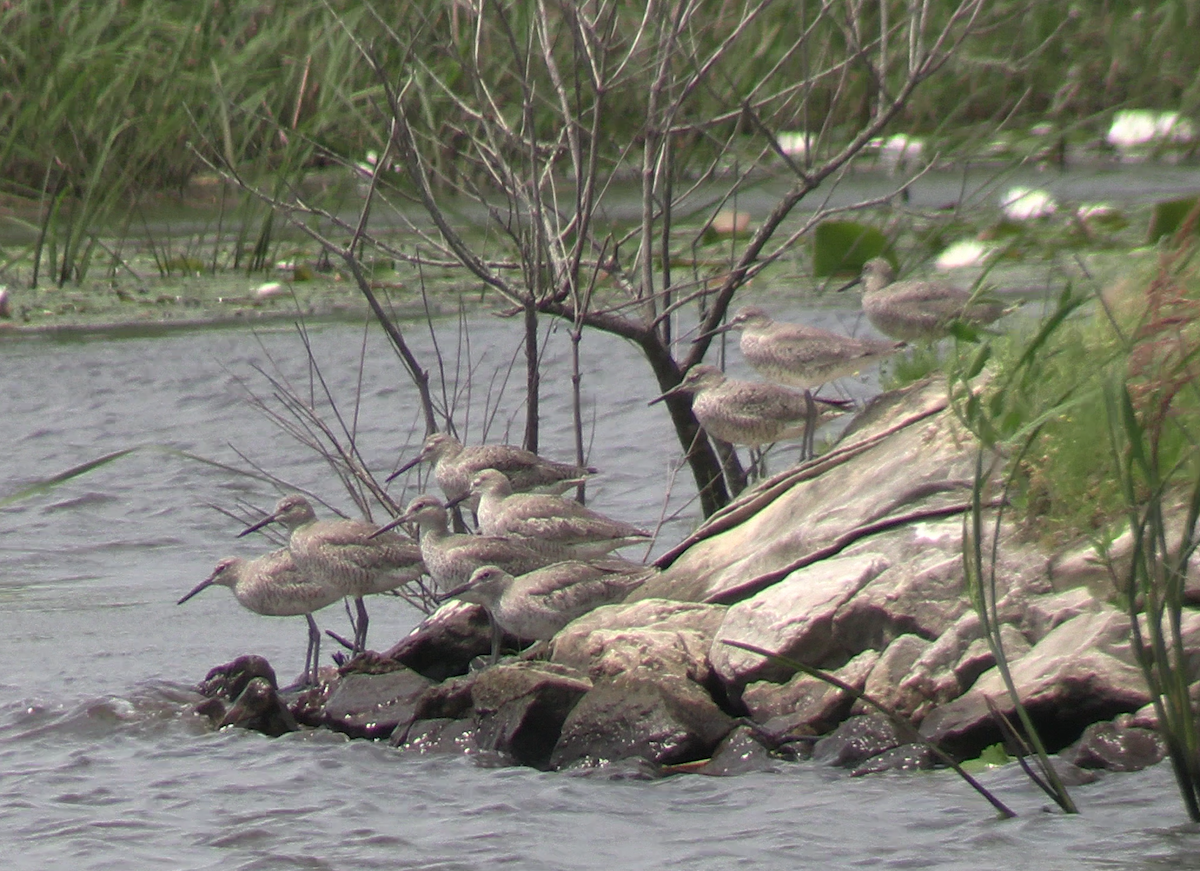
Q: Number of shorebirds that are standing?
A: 9